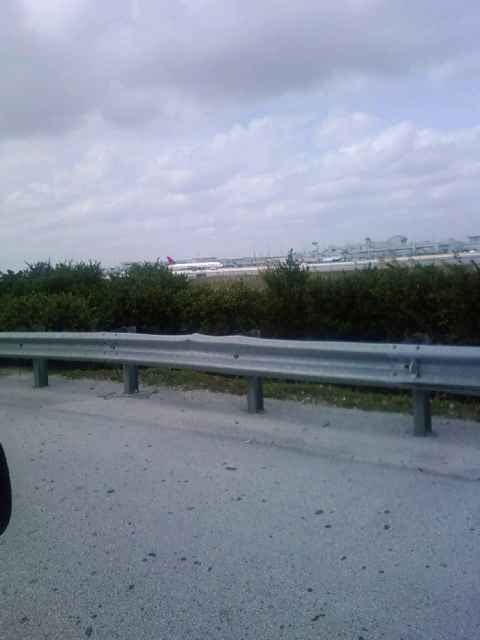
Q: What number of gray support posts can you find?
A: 4